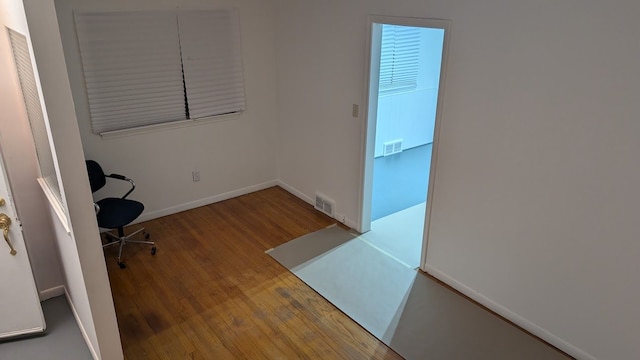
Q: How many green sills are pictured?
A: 0